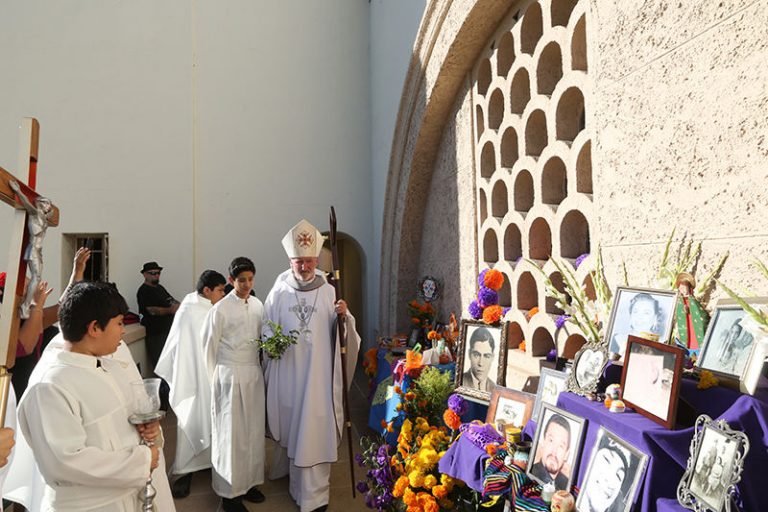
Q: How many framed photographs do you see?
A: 10